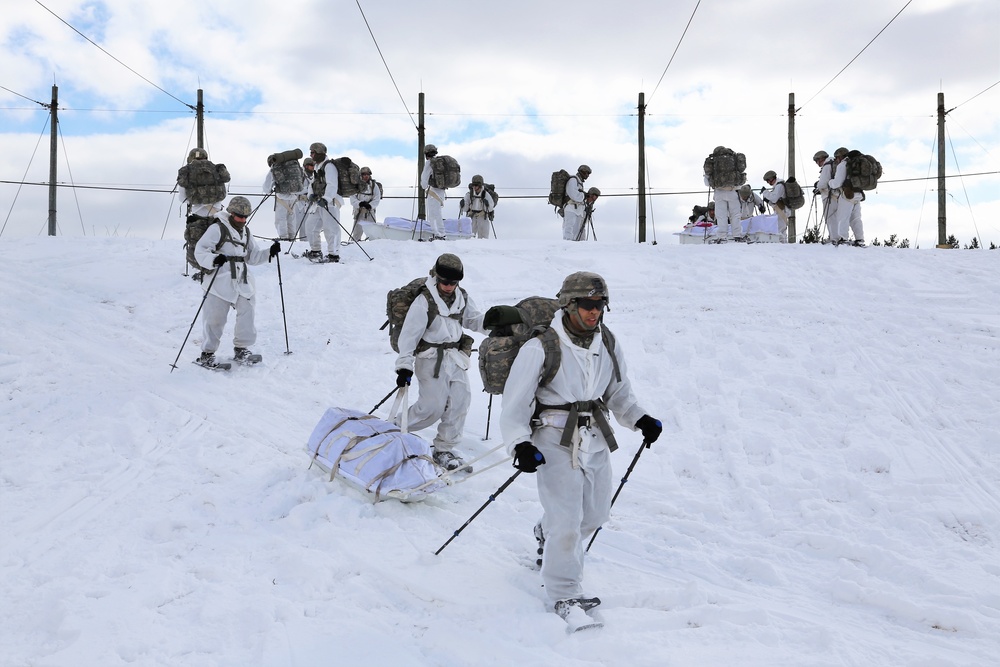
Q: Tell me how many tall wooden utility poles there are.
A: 6